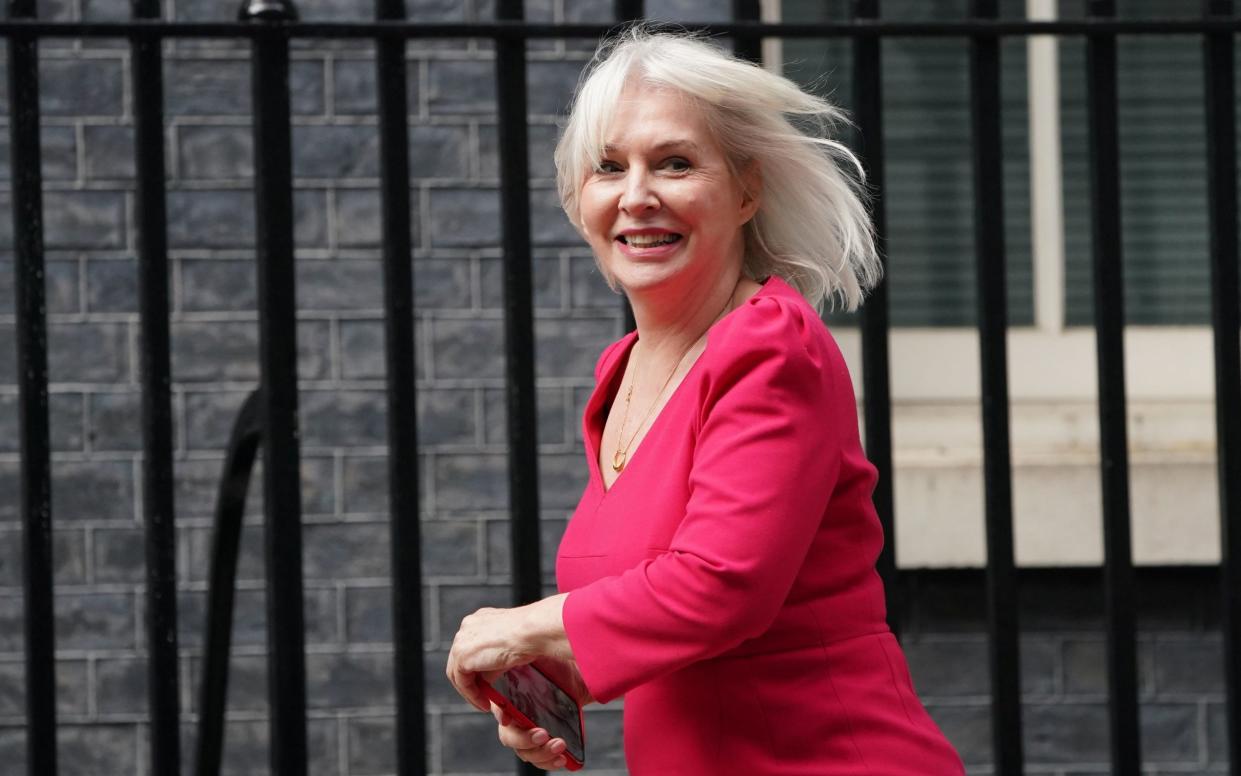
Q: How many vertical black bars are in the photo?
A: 11